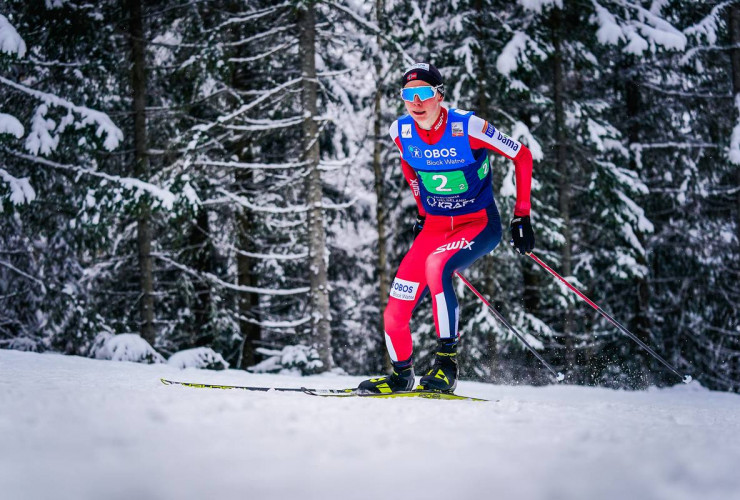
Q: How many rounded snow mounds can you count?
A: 2